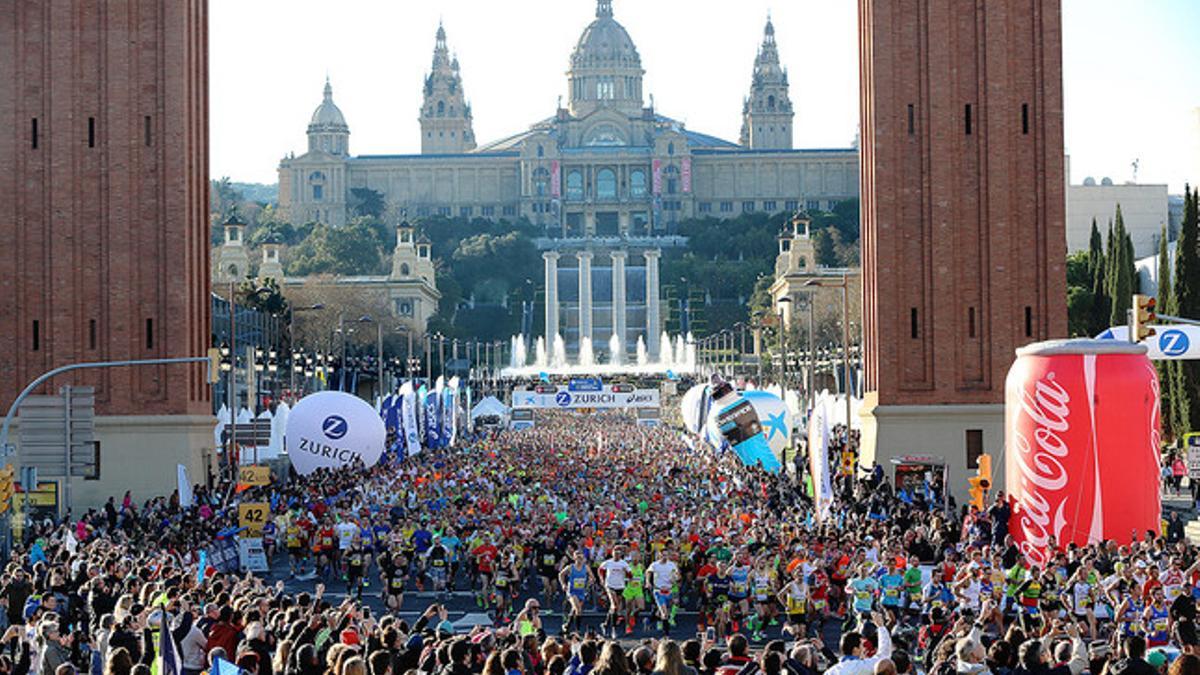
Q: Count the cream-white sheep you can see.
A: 0